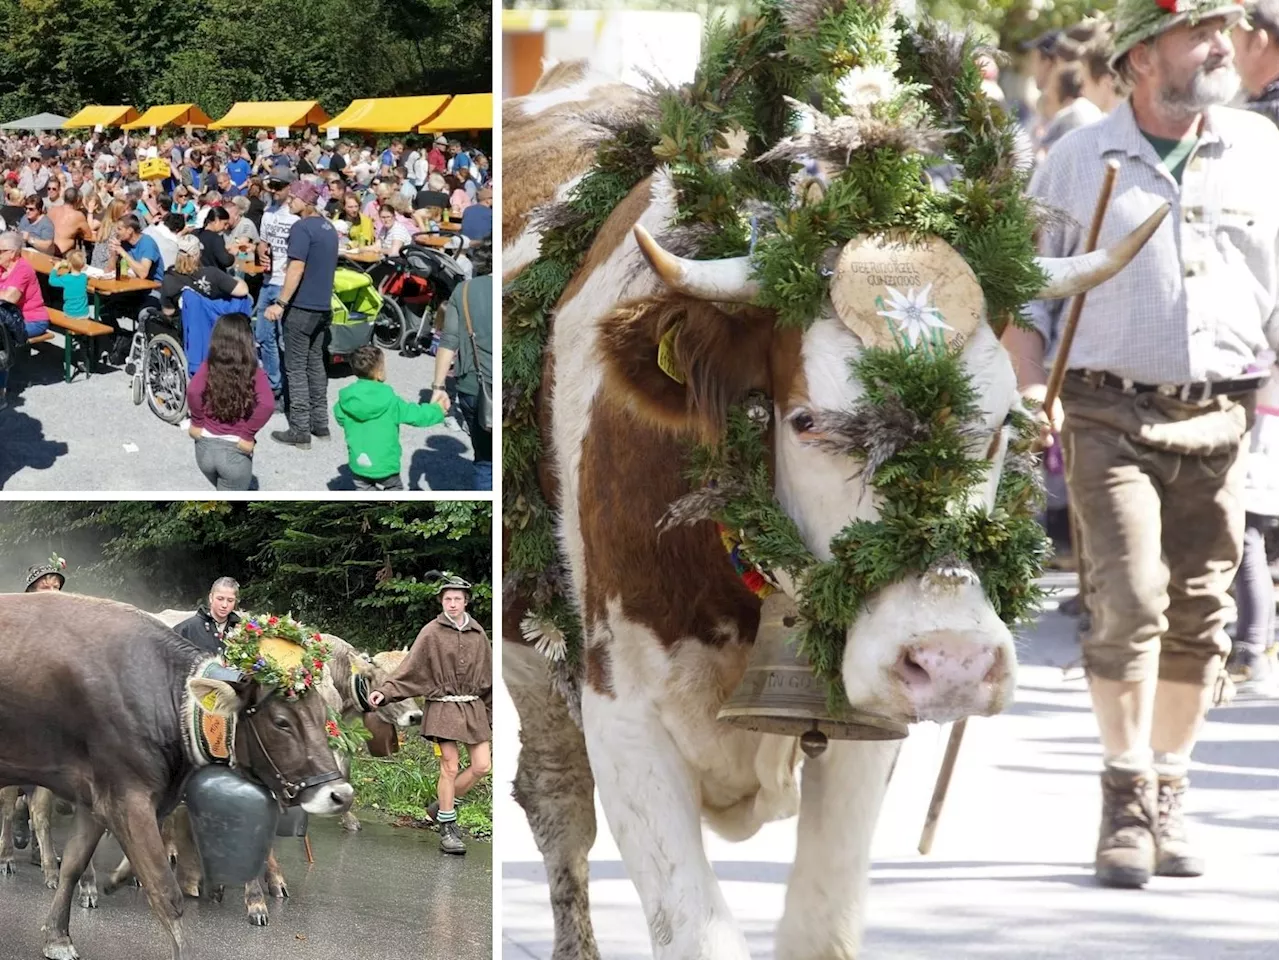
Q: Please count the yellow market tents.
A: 5